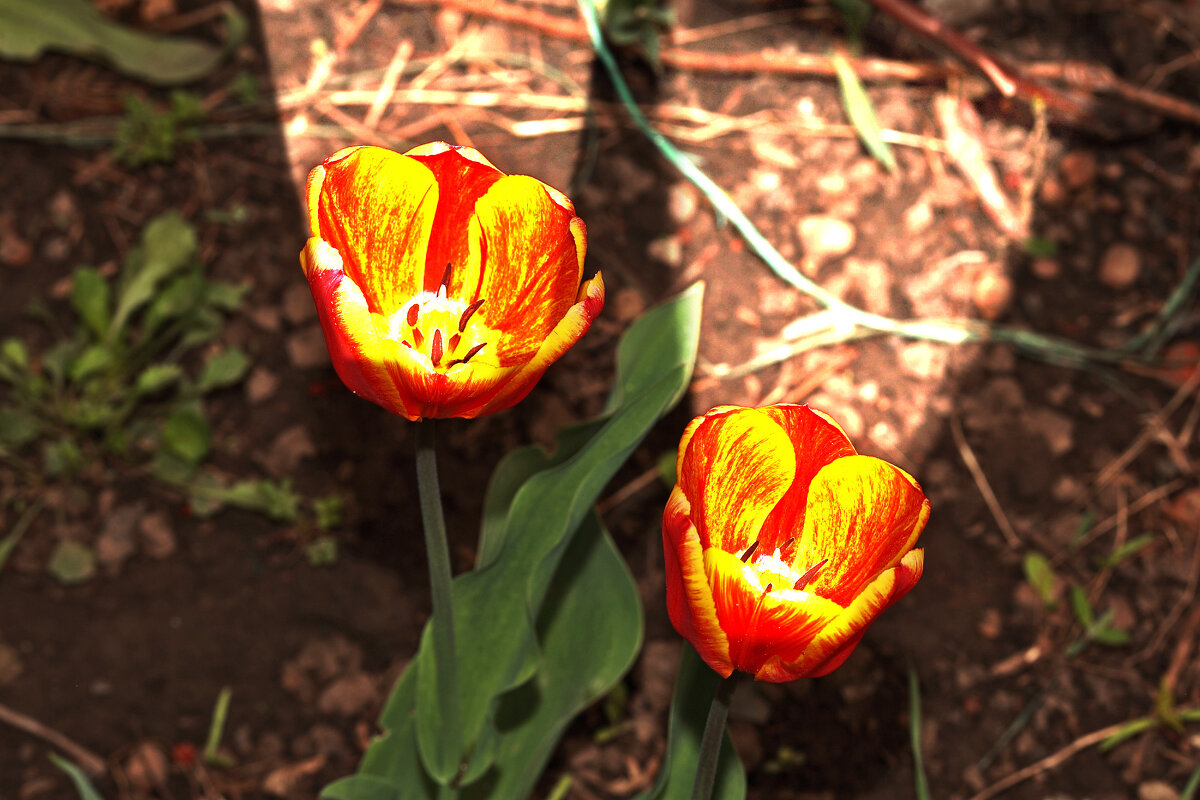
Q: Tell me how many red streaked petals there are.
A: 12